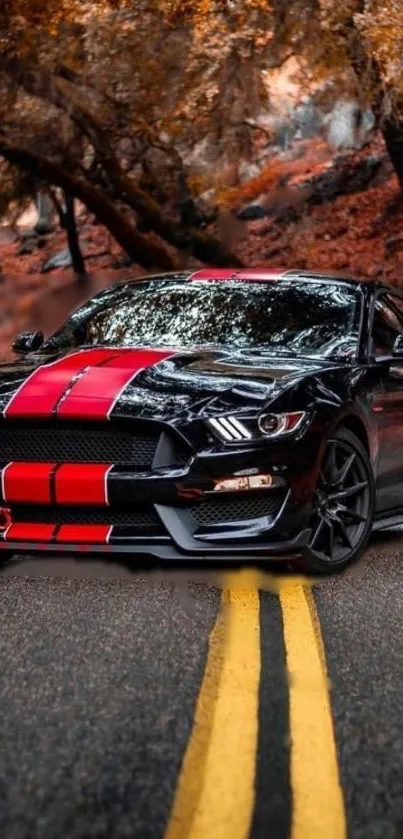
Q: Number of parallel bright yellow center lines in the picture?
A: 2